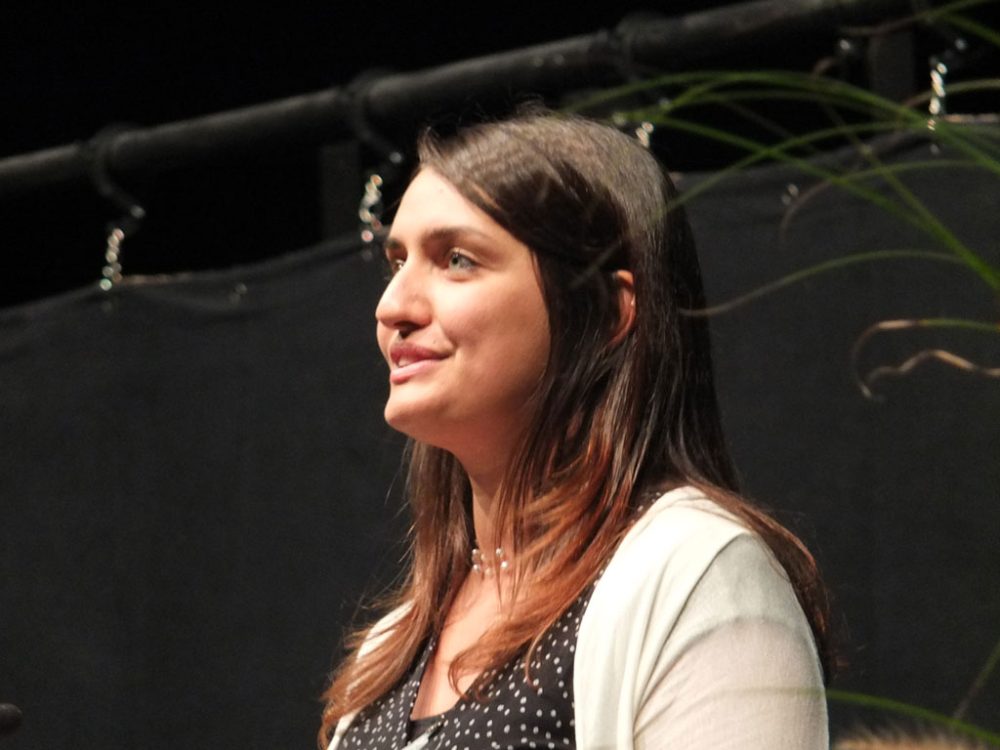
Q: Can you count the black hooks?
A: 4